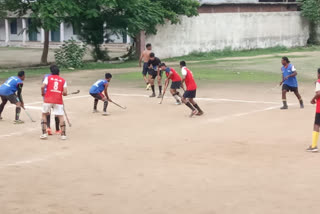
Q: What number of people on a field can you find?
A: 10